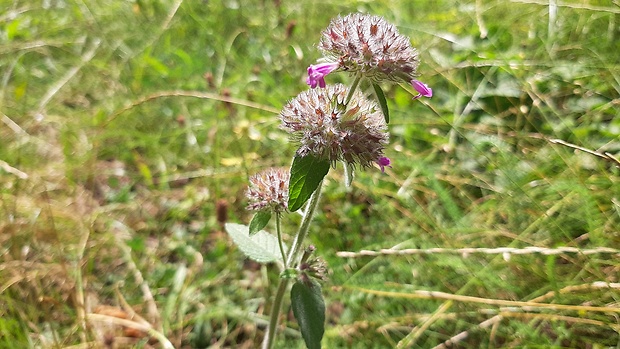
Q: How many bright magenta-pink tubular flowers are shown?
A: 3